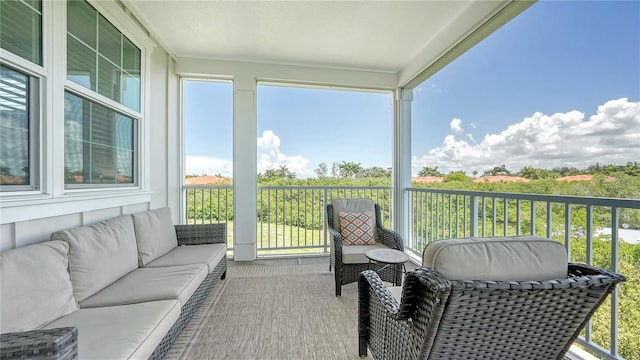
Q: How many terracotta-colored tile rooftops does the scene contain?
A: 4